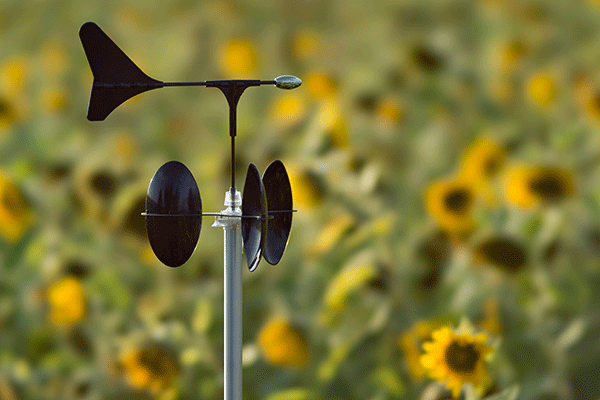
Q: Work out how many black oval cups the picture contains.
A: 3